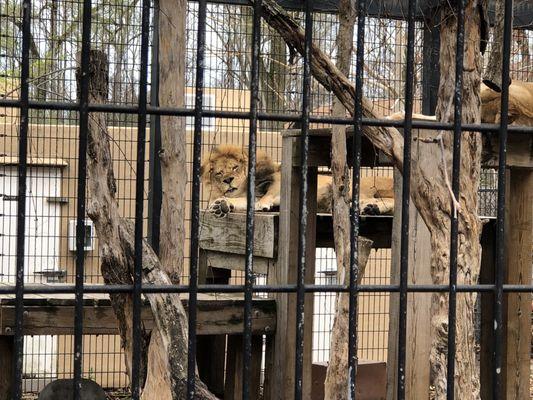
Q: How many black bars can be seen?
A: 12